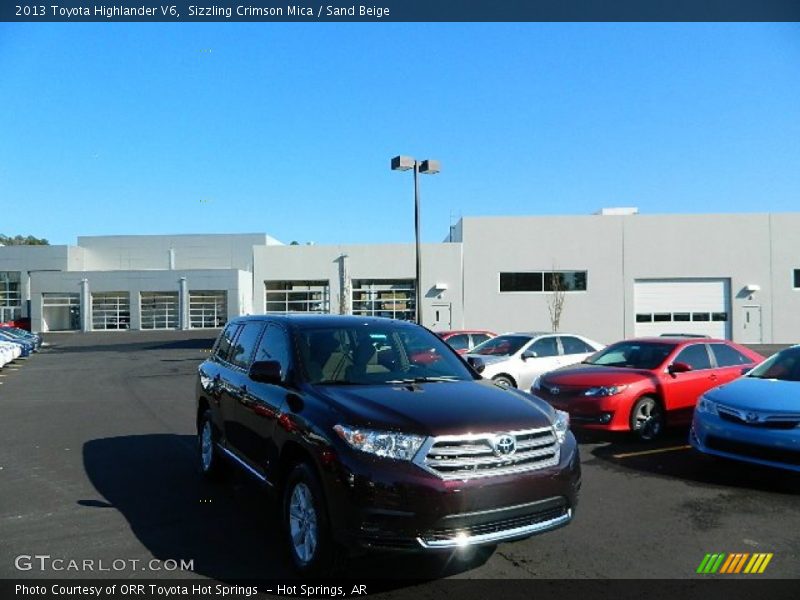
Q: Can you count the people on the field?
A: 0